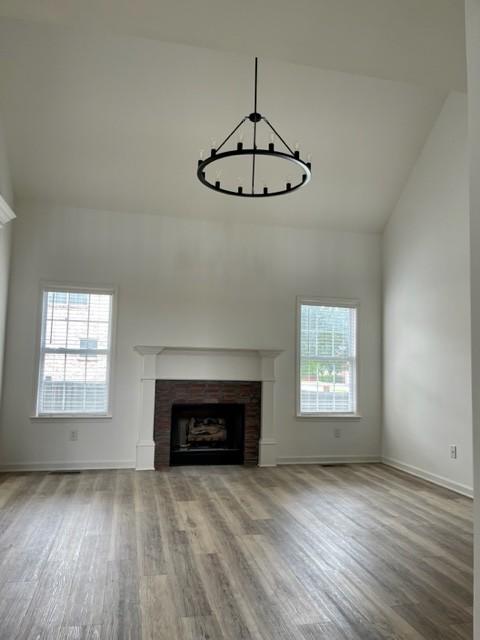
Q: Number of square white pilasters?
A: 2